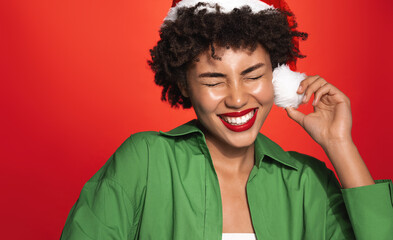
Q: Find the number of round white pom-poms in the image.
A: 1